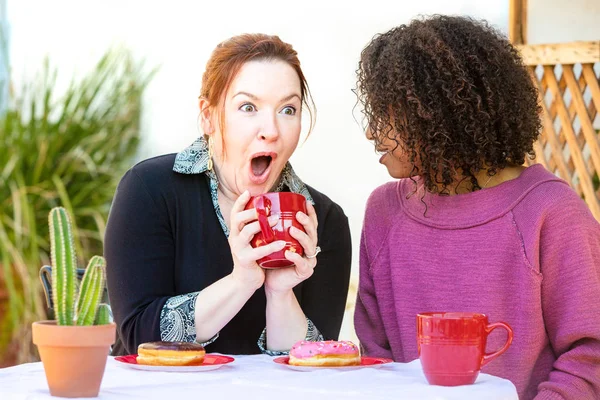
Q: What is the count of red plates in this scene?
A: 2